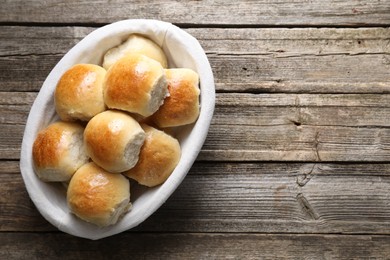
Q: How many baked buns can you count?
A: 8